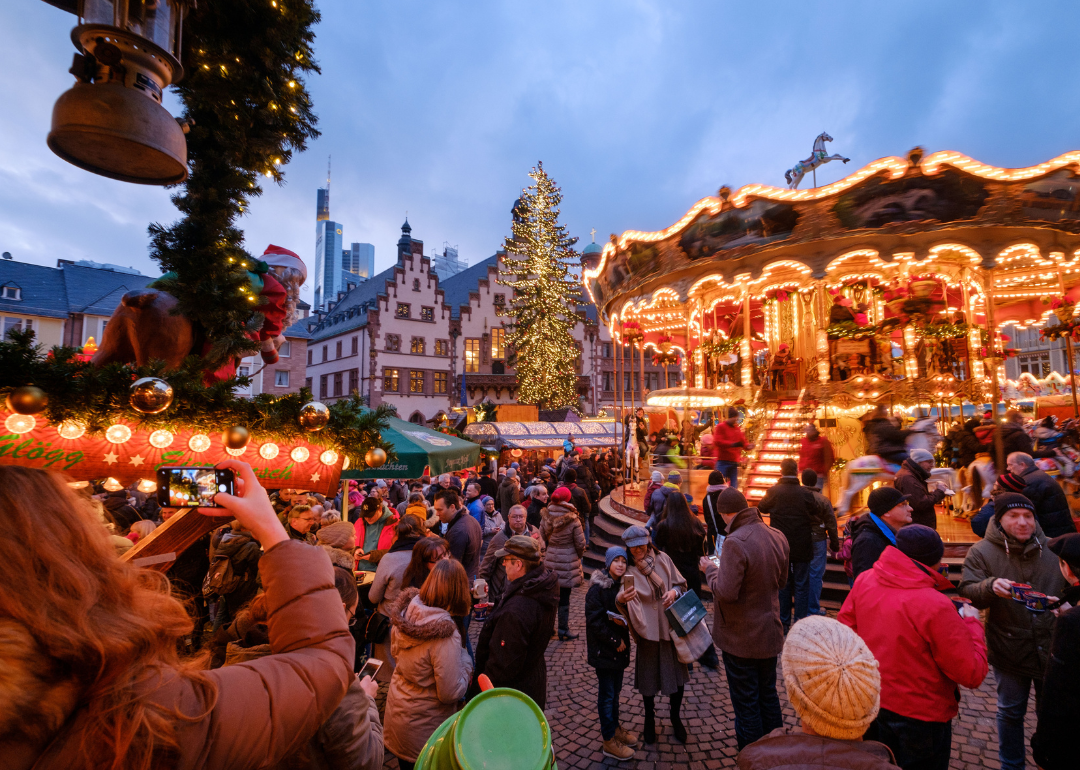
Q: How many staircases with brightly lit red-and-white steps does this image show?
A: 1